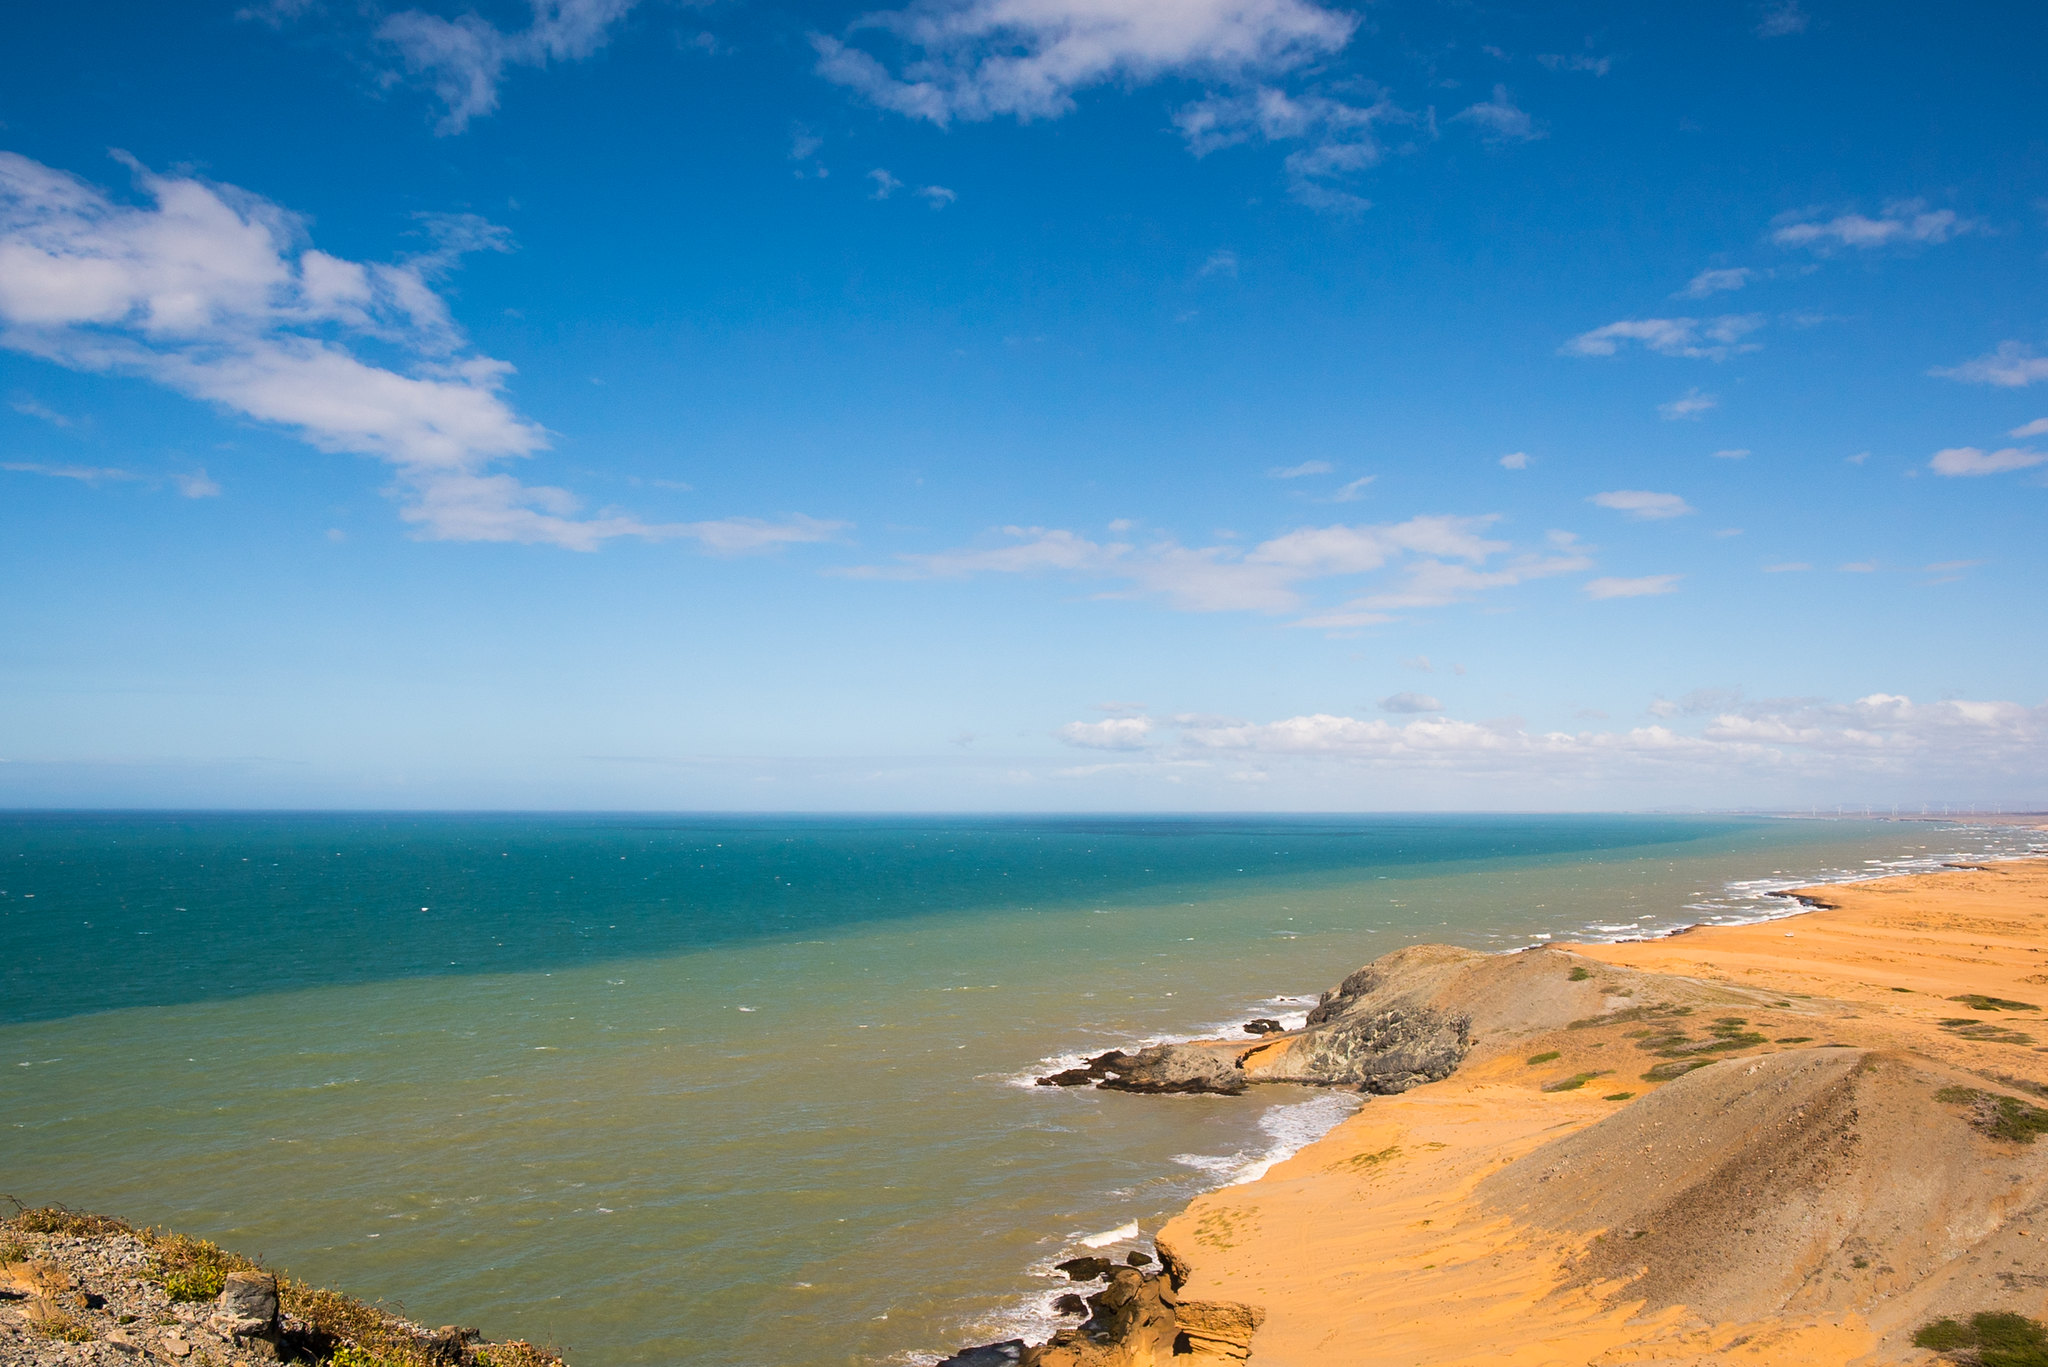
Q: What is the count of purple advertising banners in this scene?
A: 0